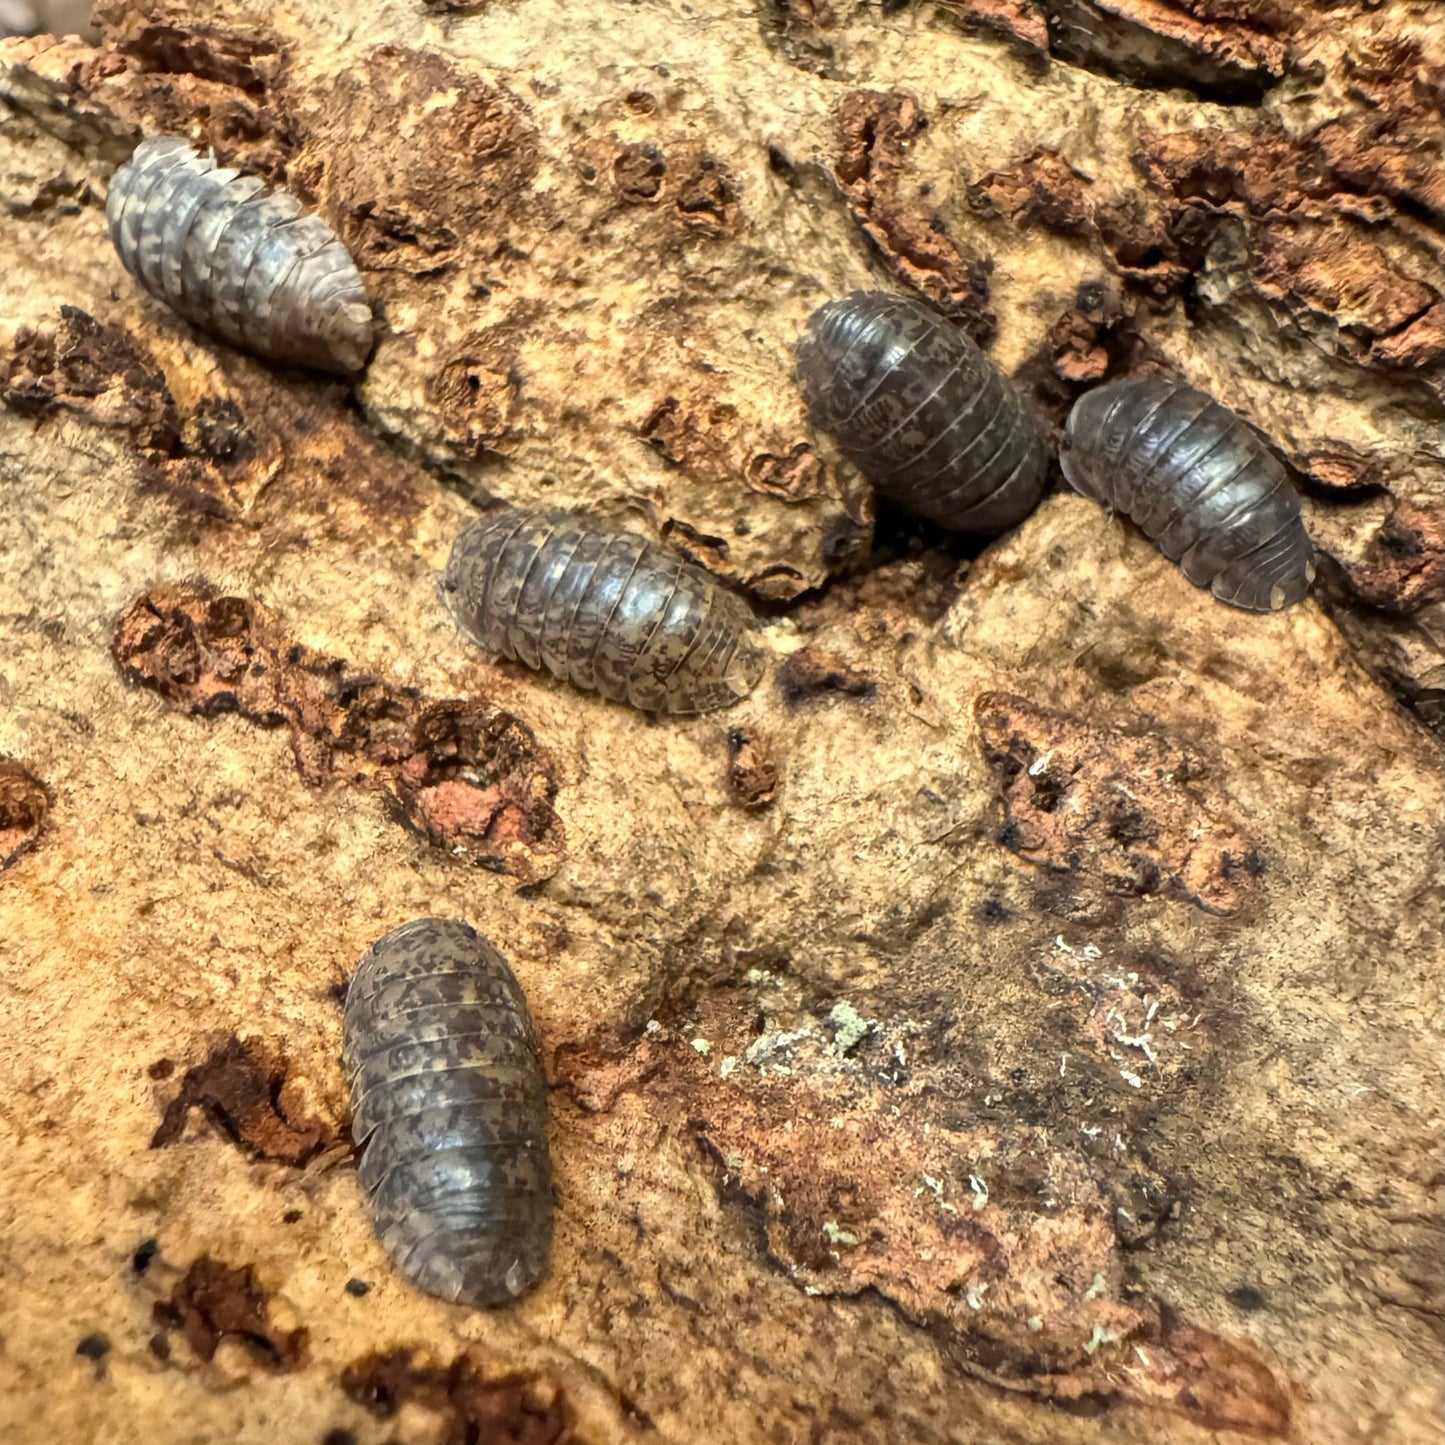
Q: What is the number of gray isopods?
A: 5